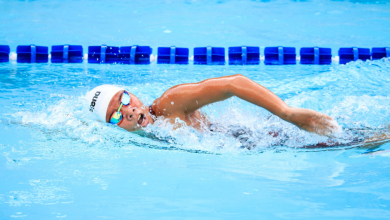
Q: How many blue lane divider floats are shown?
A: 12